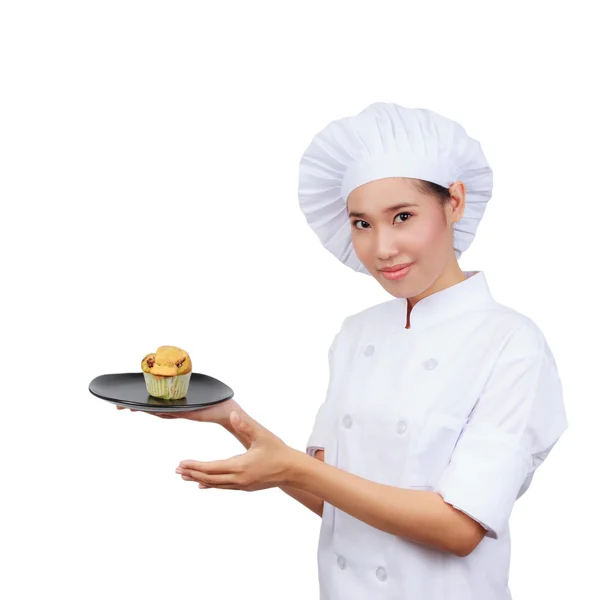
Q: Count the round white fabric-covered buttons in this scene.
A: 6